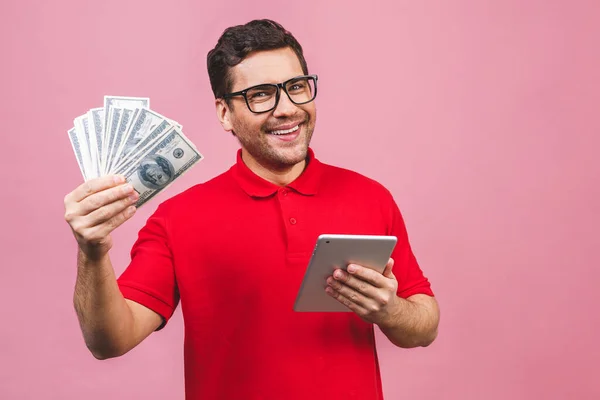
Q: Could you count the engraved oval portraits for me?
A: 1